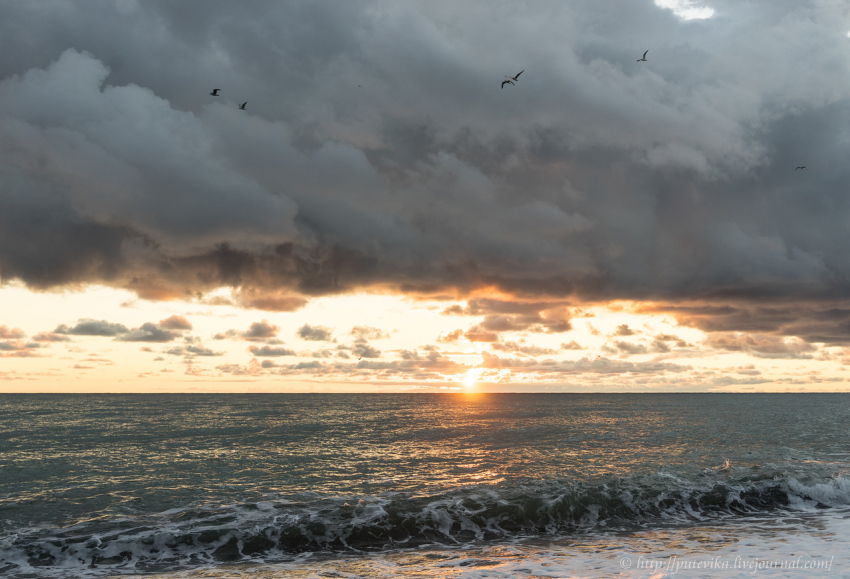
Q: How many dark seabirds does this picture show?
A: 6